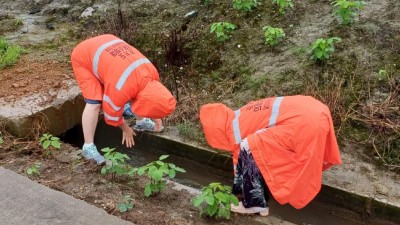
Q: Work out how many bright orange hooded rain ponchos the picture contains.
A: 2